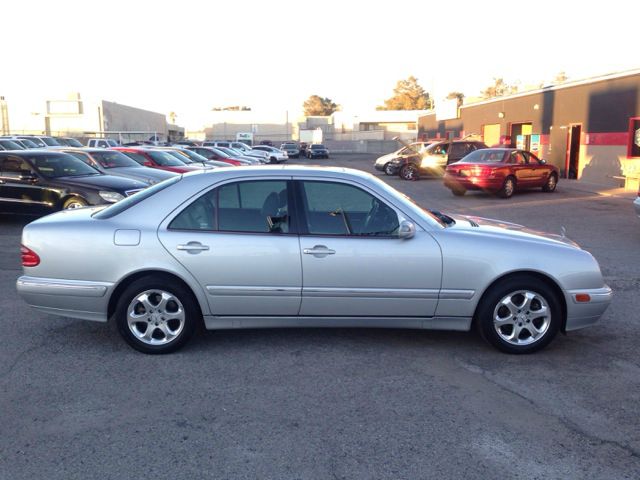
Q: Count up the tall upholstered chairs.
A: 0